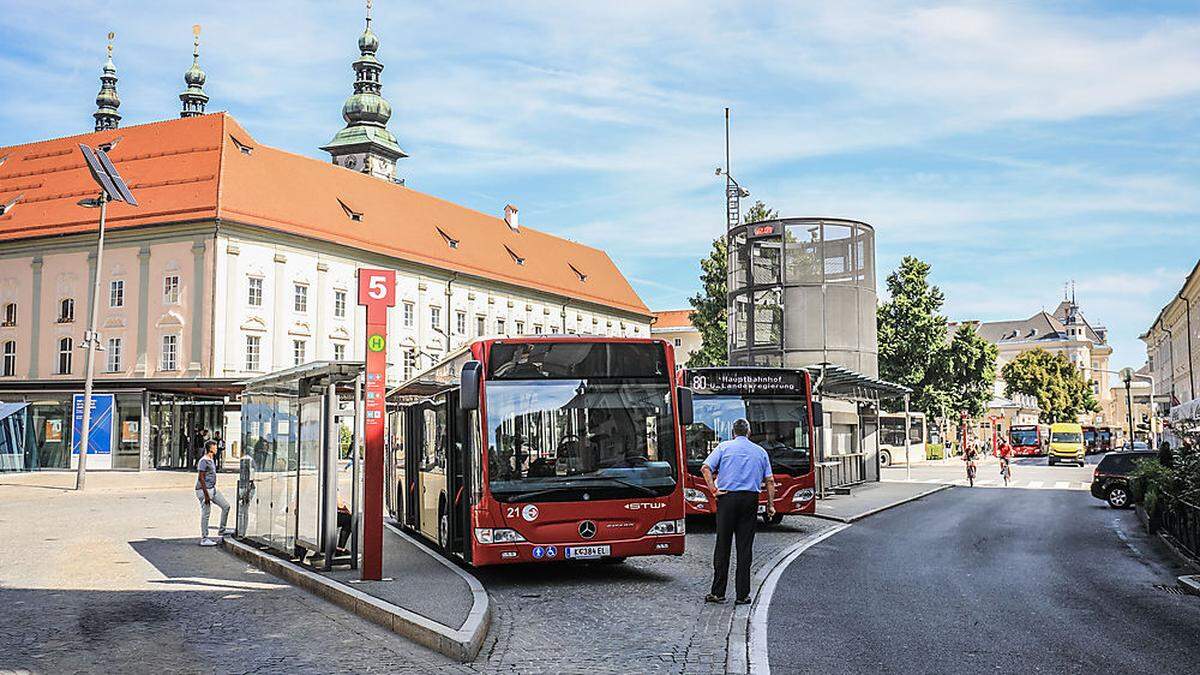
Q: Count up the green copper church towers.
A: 3